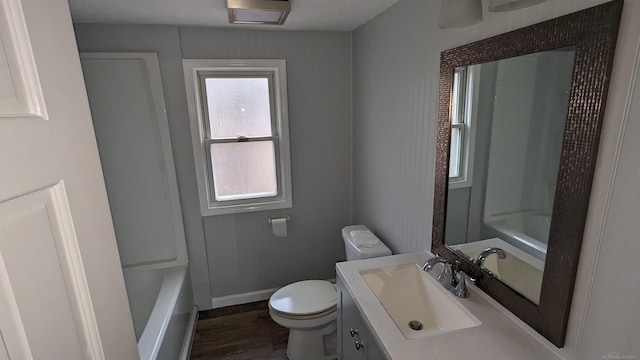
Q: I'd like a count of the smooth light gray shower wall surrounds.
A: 1